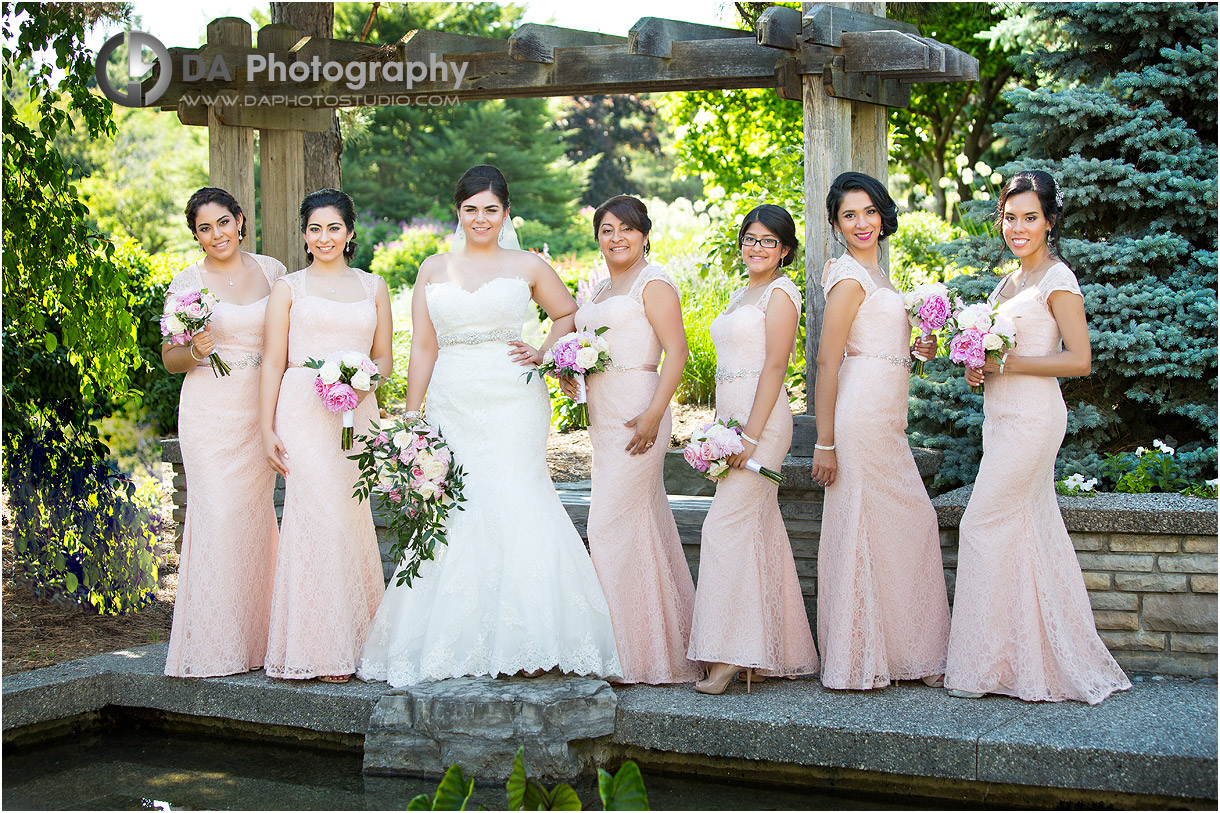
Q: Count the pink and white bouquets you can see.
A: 7